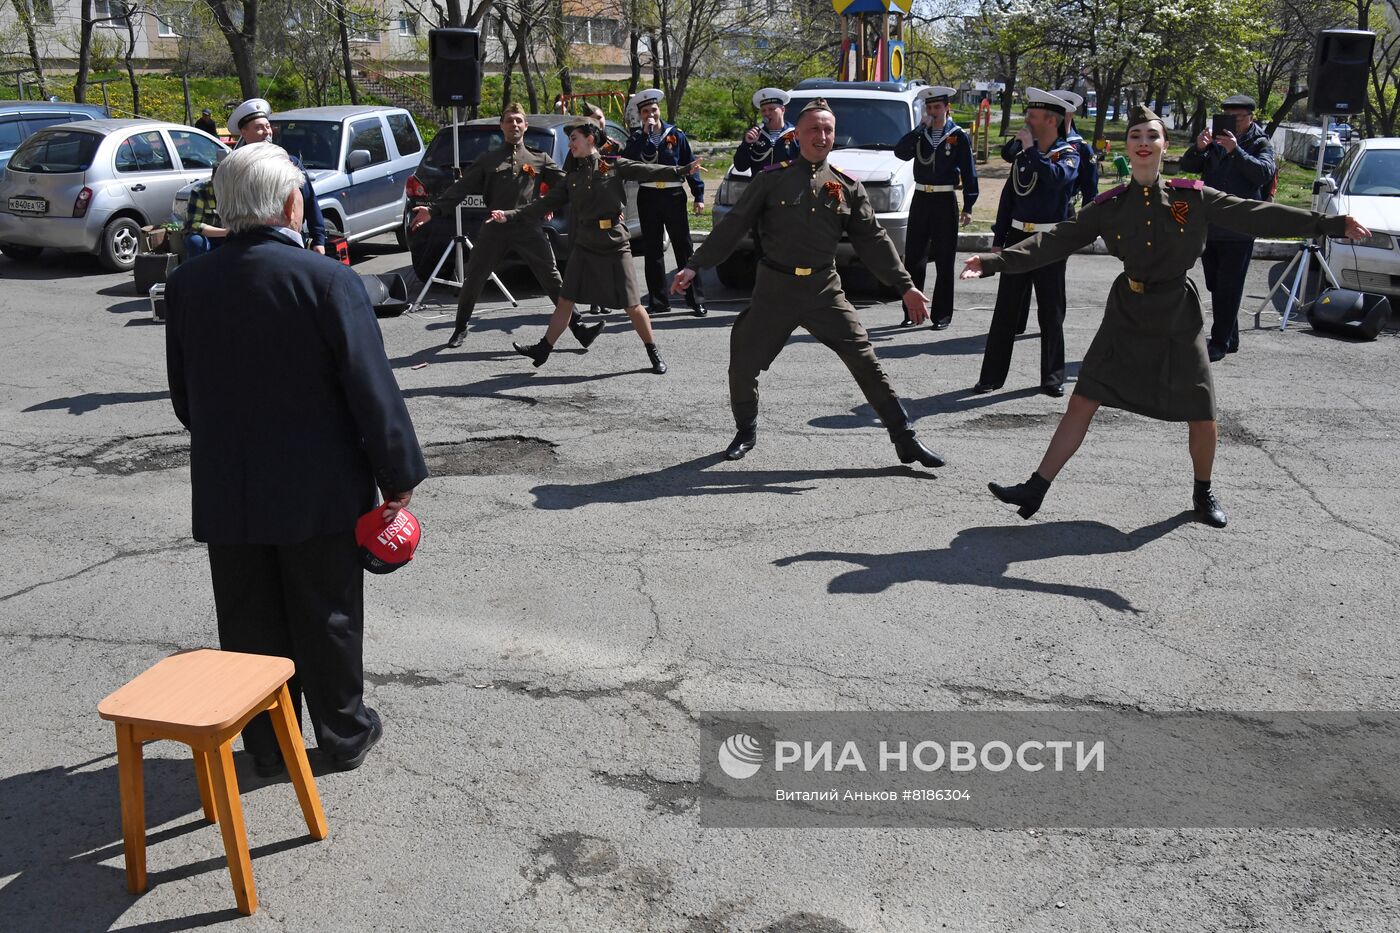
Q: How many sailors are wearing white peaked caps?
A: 6